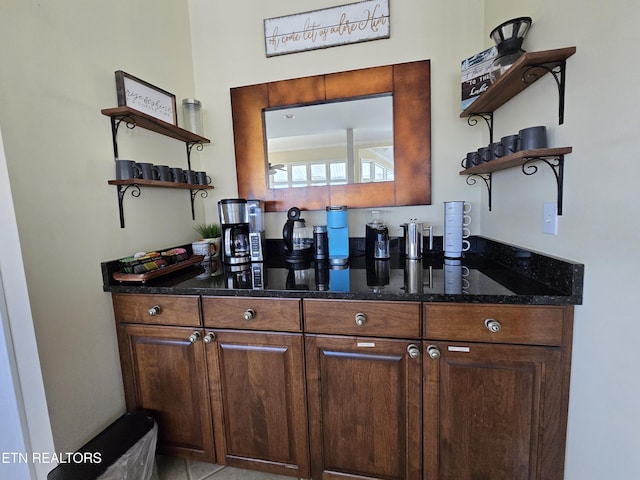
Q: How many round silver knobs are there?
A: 8